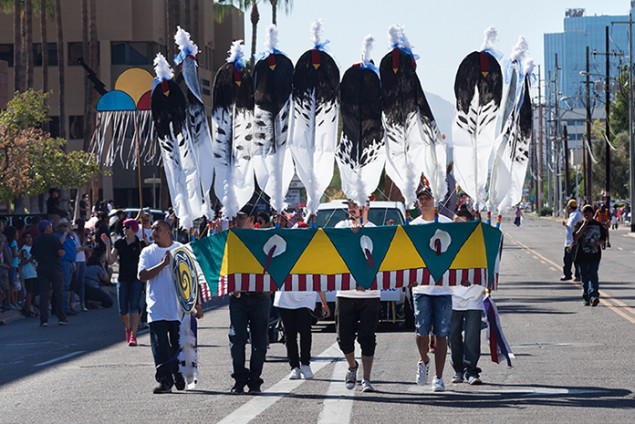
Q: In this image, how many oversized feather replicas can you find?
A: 11